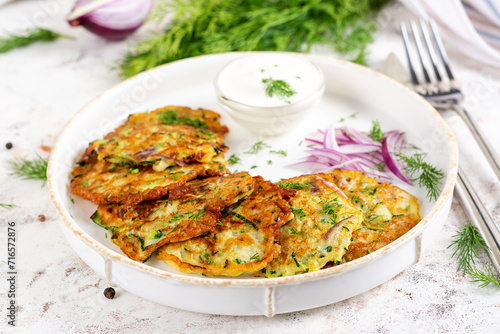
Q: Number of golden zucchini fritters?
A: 7